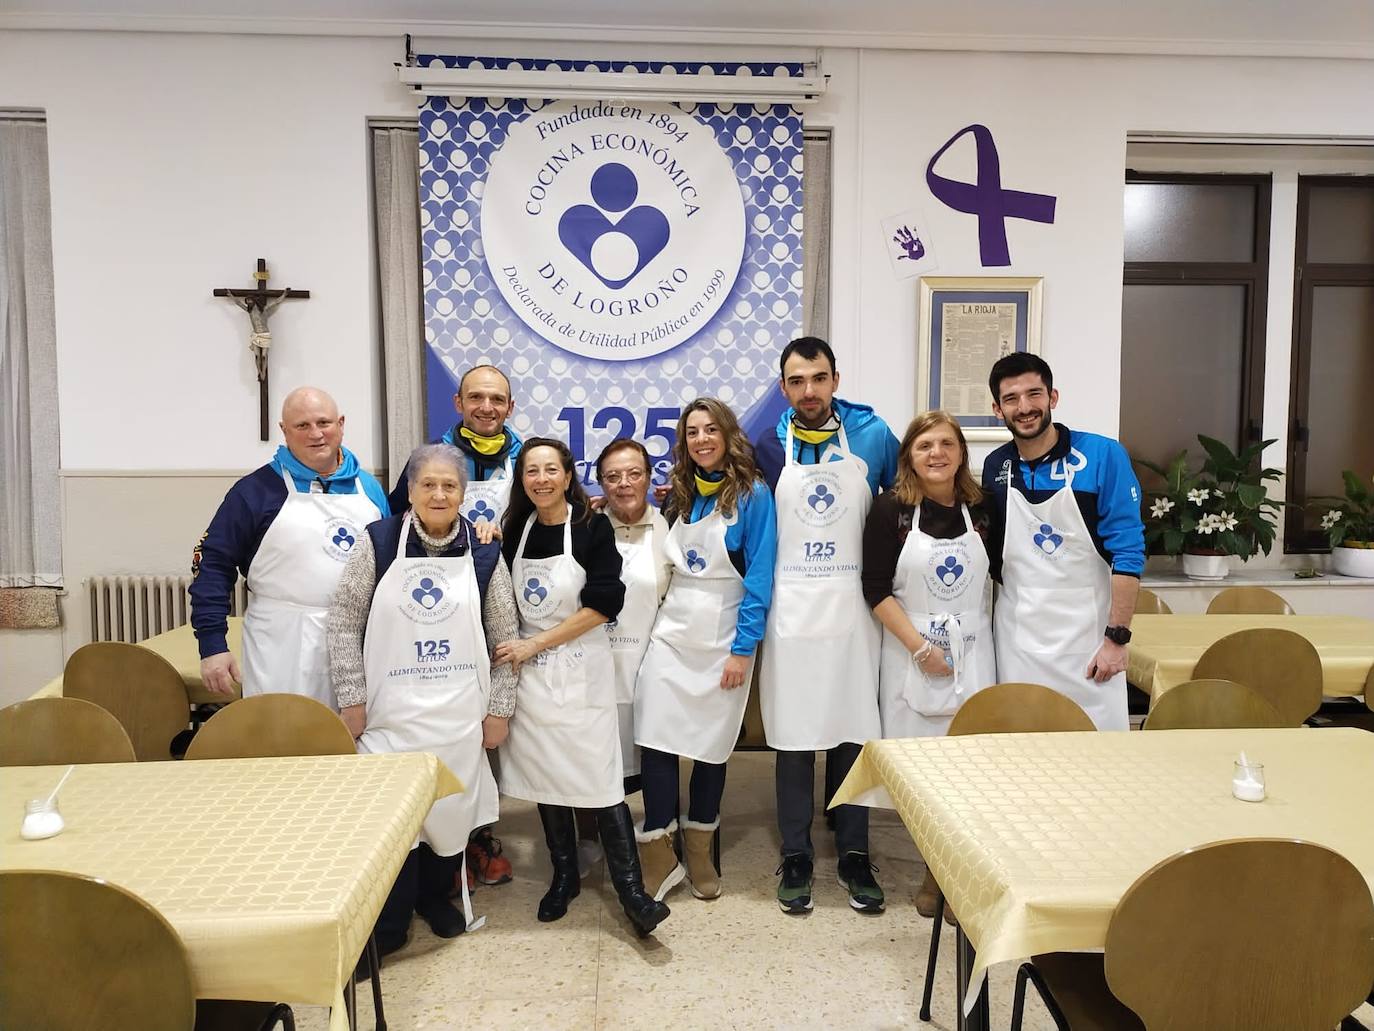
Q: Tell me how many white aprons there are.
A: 9